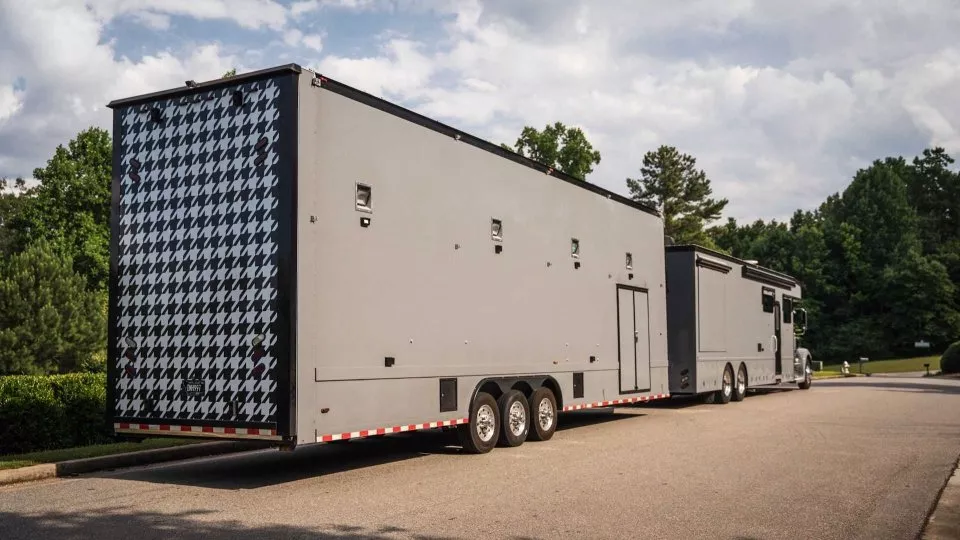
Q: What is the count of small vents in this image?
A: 4